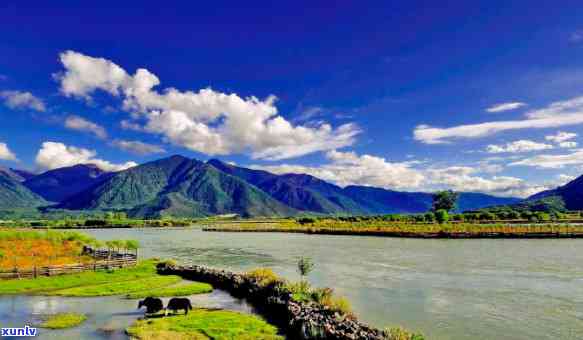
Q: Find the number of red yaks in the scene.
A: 0